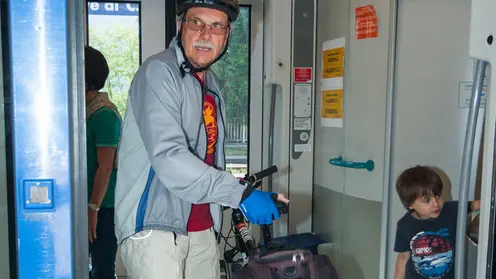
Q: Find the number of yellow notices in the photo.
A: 2